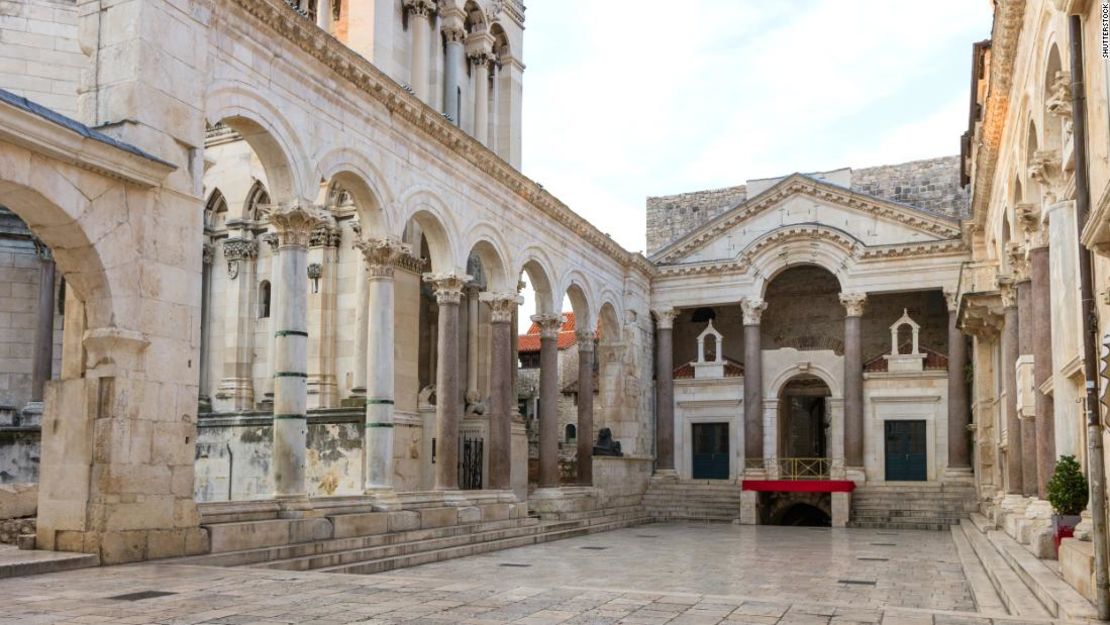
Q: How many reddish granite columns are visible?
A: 11